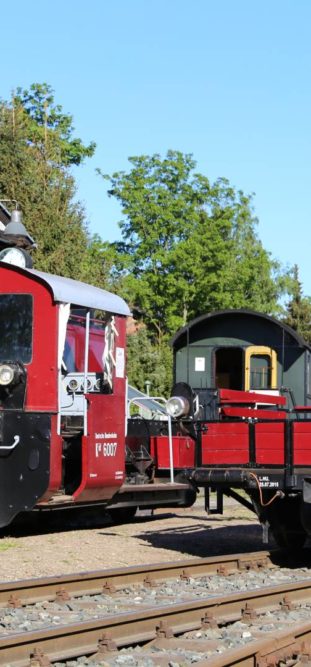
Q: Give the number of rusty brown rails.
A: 3